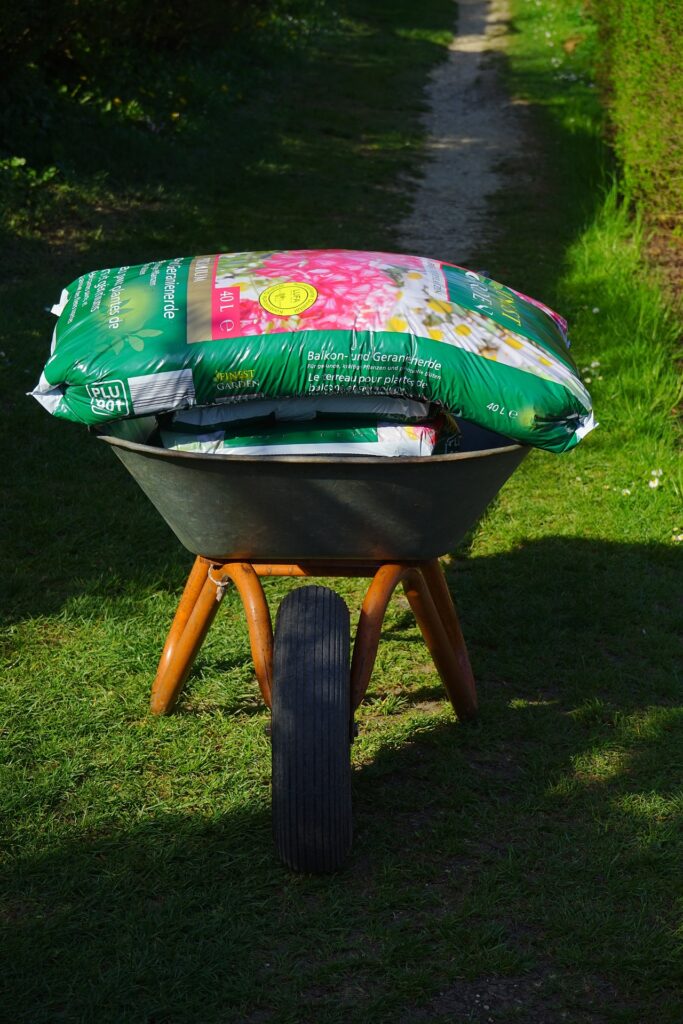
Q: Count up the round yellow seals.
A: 1